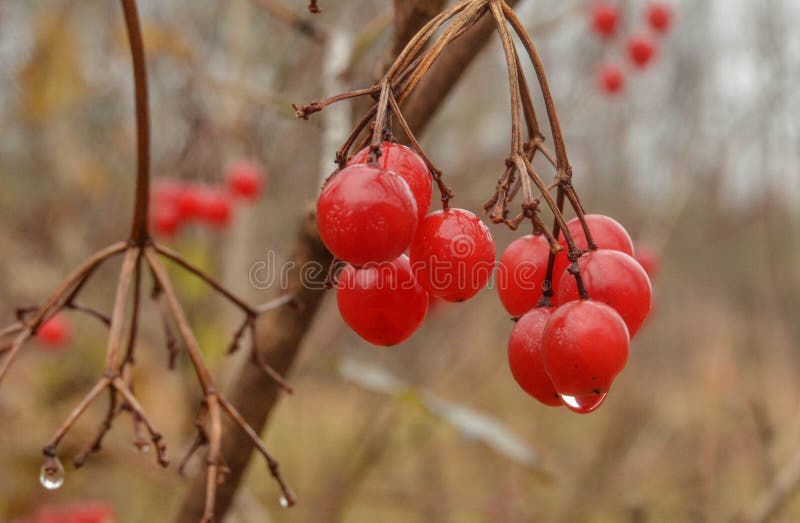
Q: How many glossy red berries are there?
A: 9